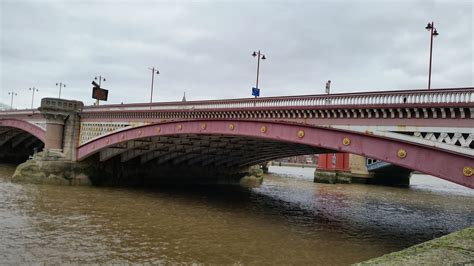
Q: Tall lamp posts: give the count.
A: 7